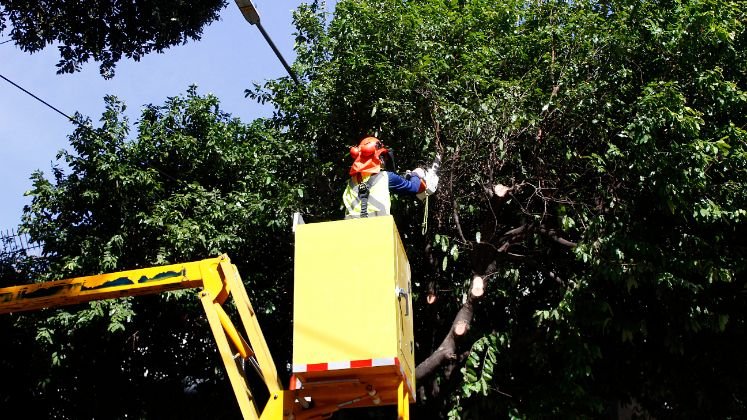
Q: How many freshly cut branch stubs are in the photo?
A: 4